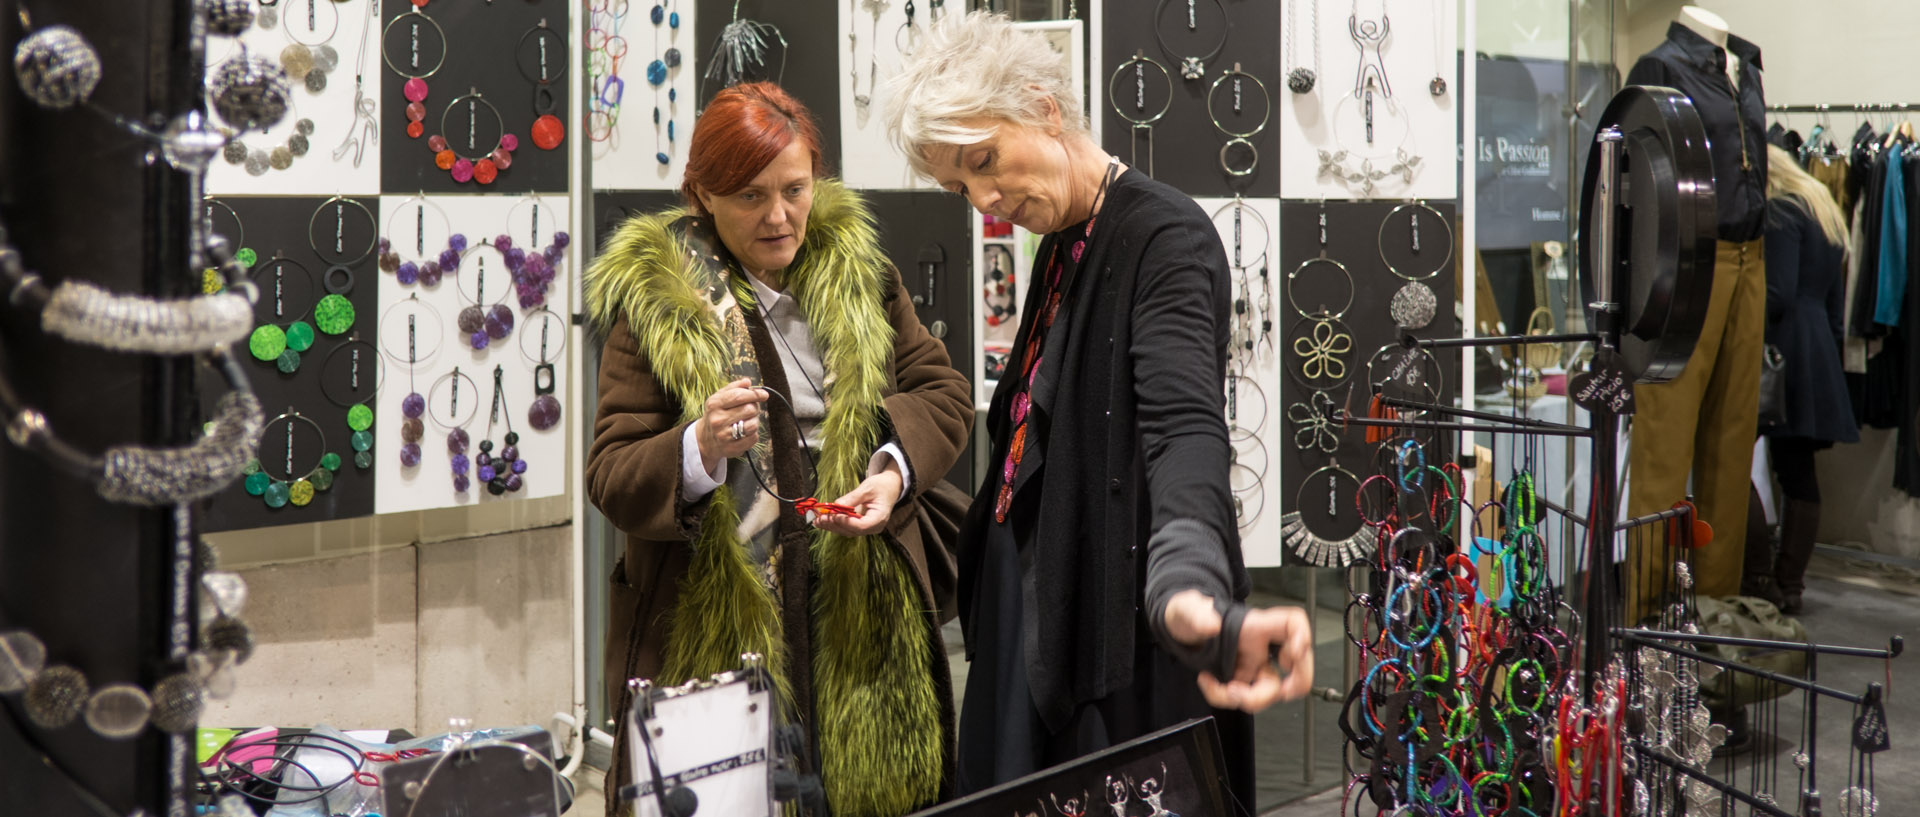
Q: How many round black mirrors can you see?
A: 1